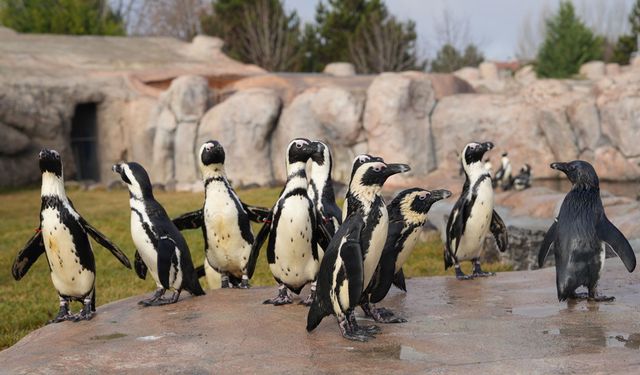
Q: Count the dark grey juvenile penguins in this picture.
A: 1